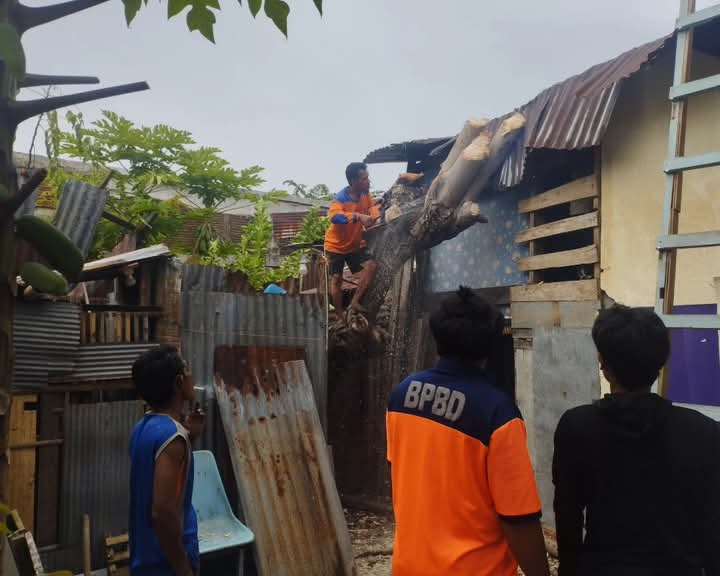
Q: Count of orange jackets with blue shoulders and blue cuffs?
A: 2